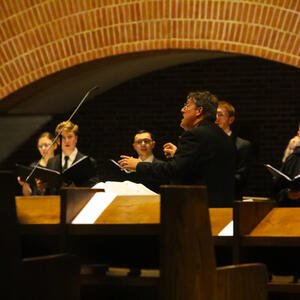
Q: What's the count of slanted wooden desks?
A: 4